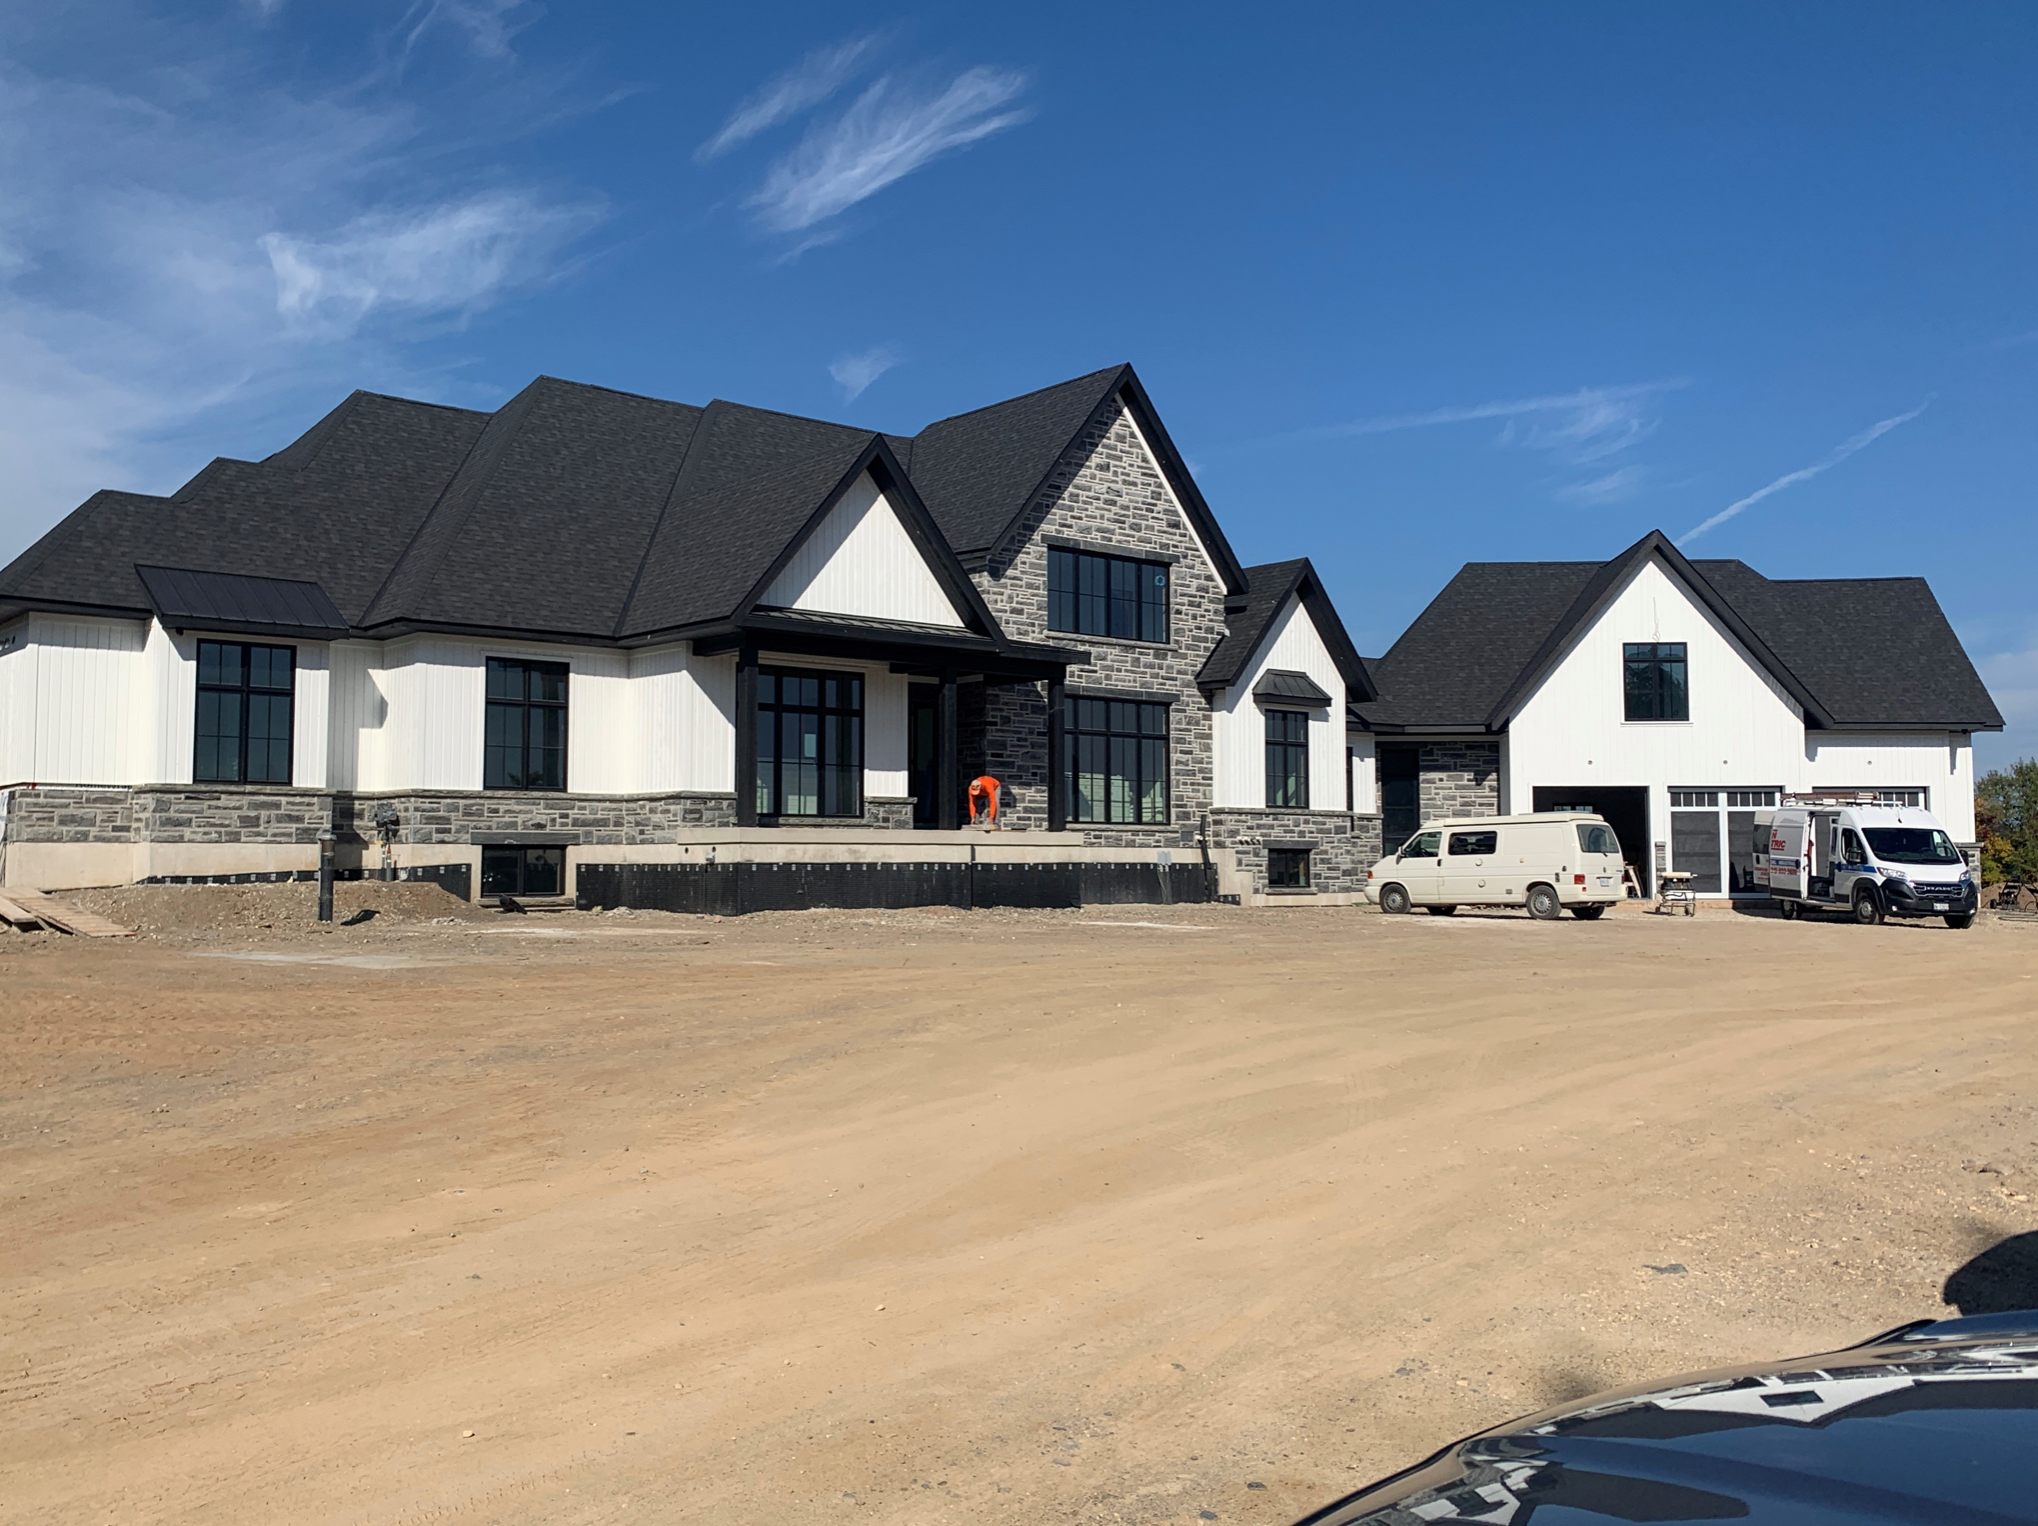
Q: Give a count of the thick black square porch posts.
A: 3